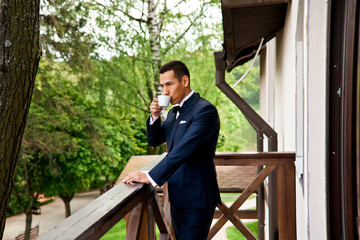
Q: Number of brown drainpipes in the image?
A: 2